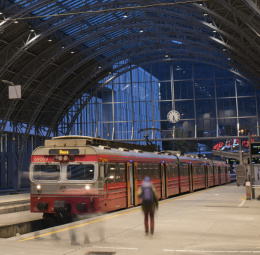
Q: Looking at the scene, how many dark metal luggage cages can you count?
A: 1